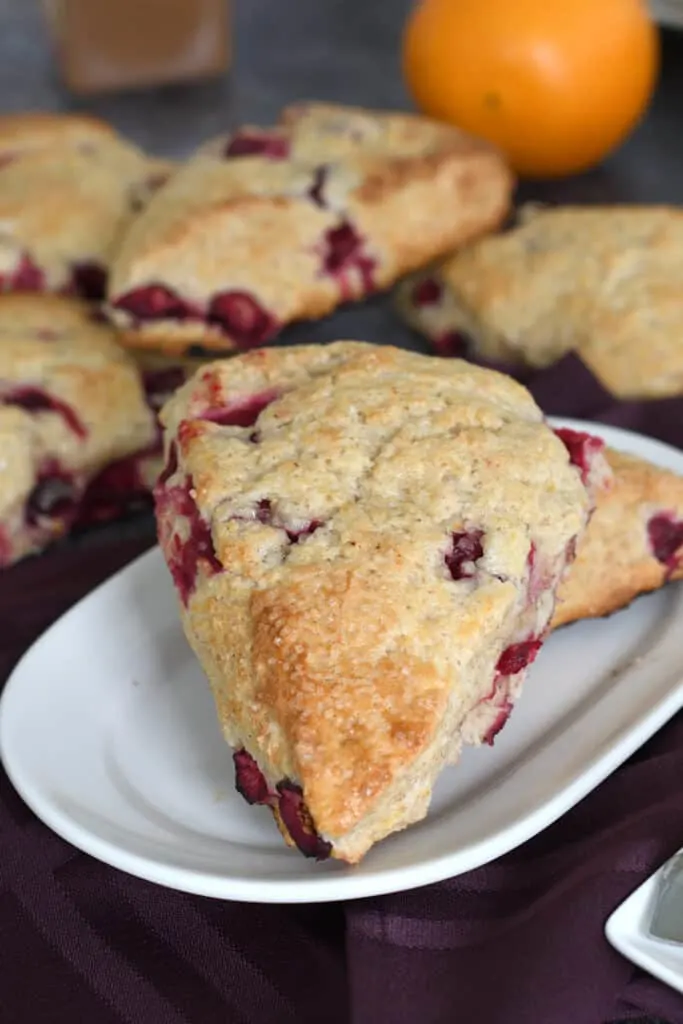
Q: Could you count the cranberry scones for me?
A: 6